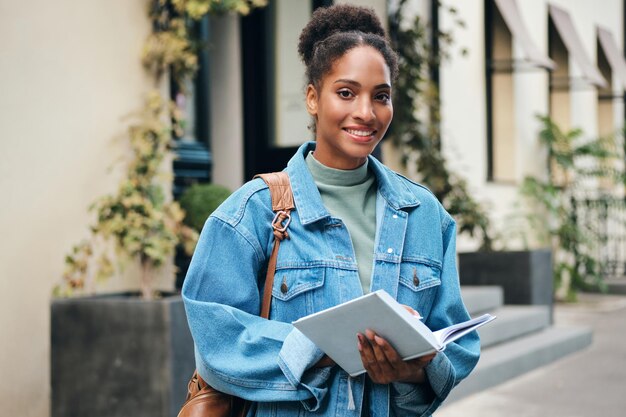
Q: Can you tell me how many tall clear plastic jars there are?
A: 0